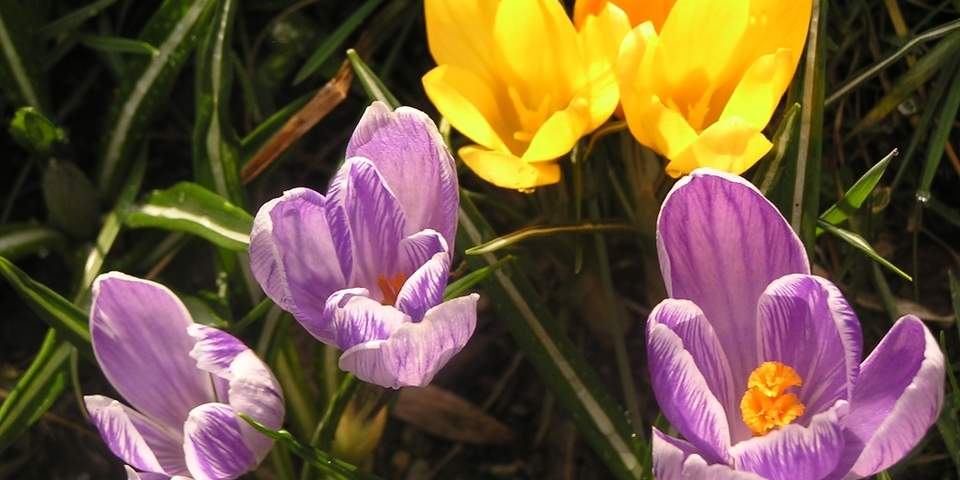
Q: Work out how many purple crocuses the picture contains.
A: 3